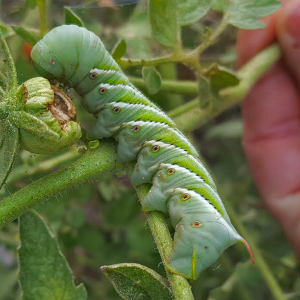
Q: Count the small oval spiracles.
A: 9